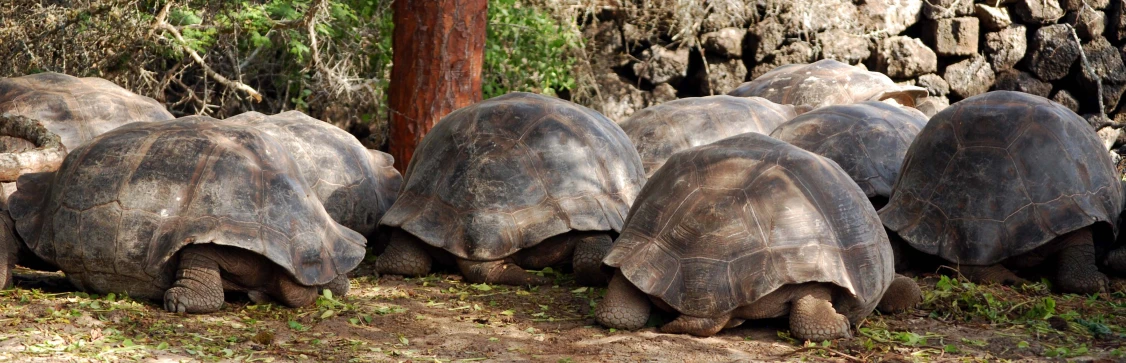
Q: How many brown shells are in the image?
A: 9